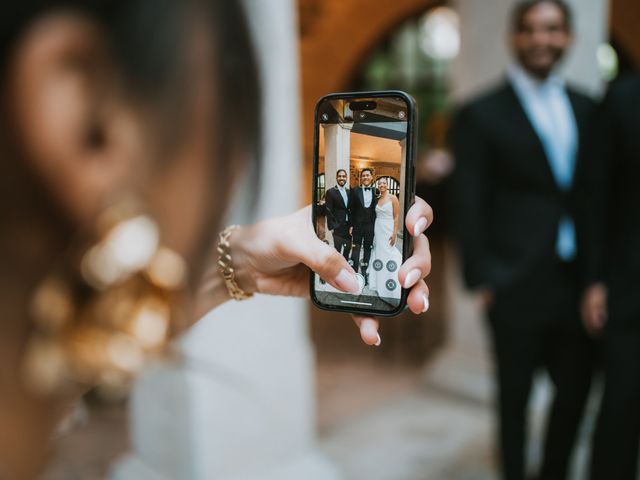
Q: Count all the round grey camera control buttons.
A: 3